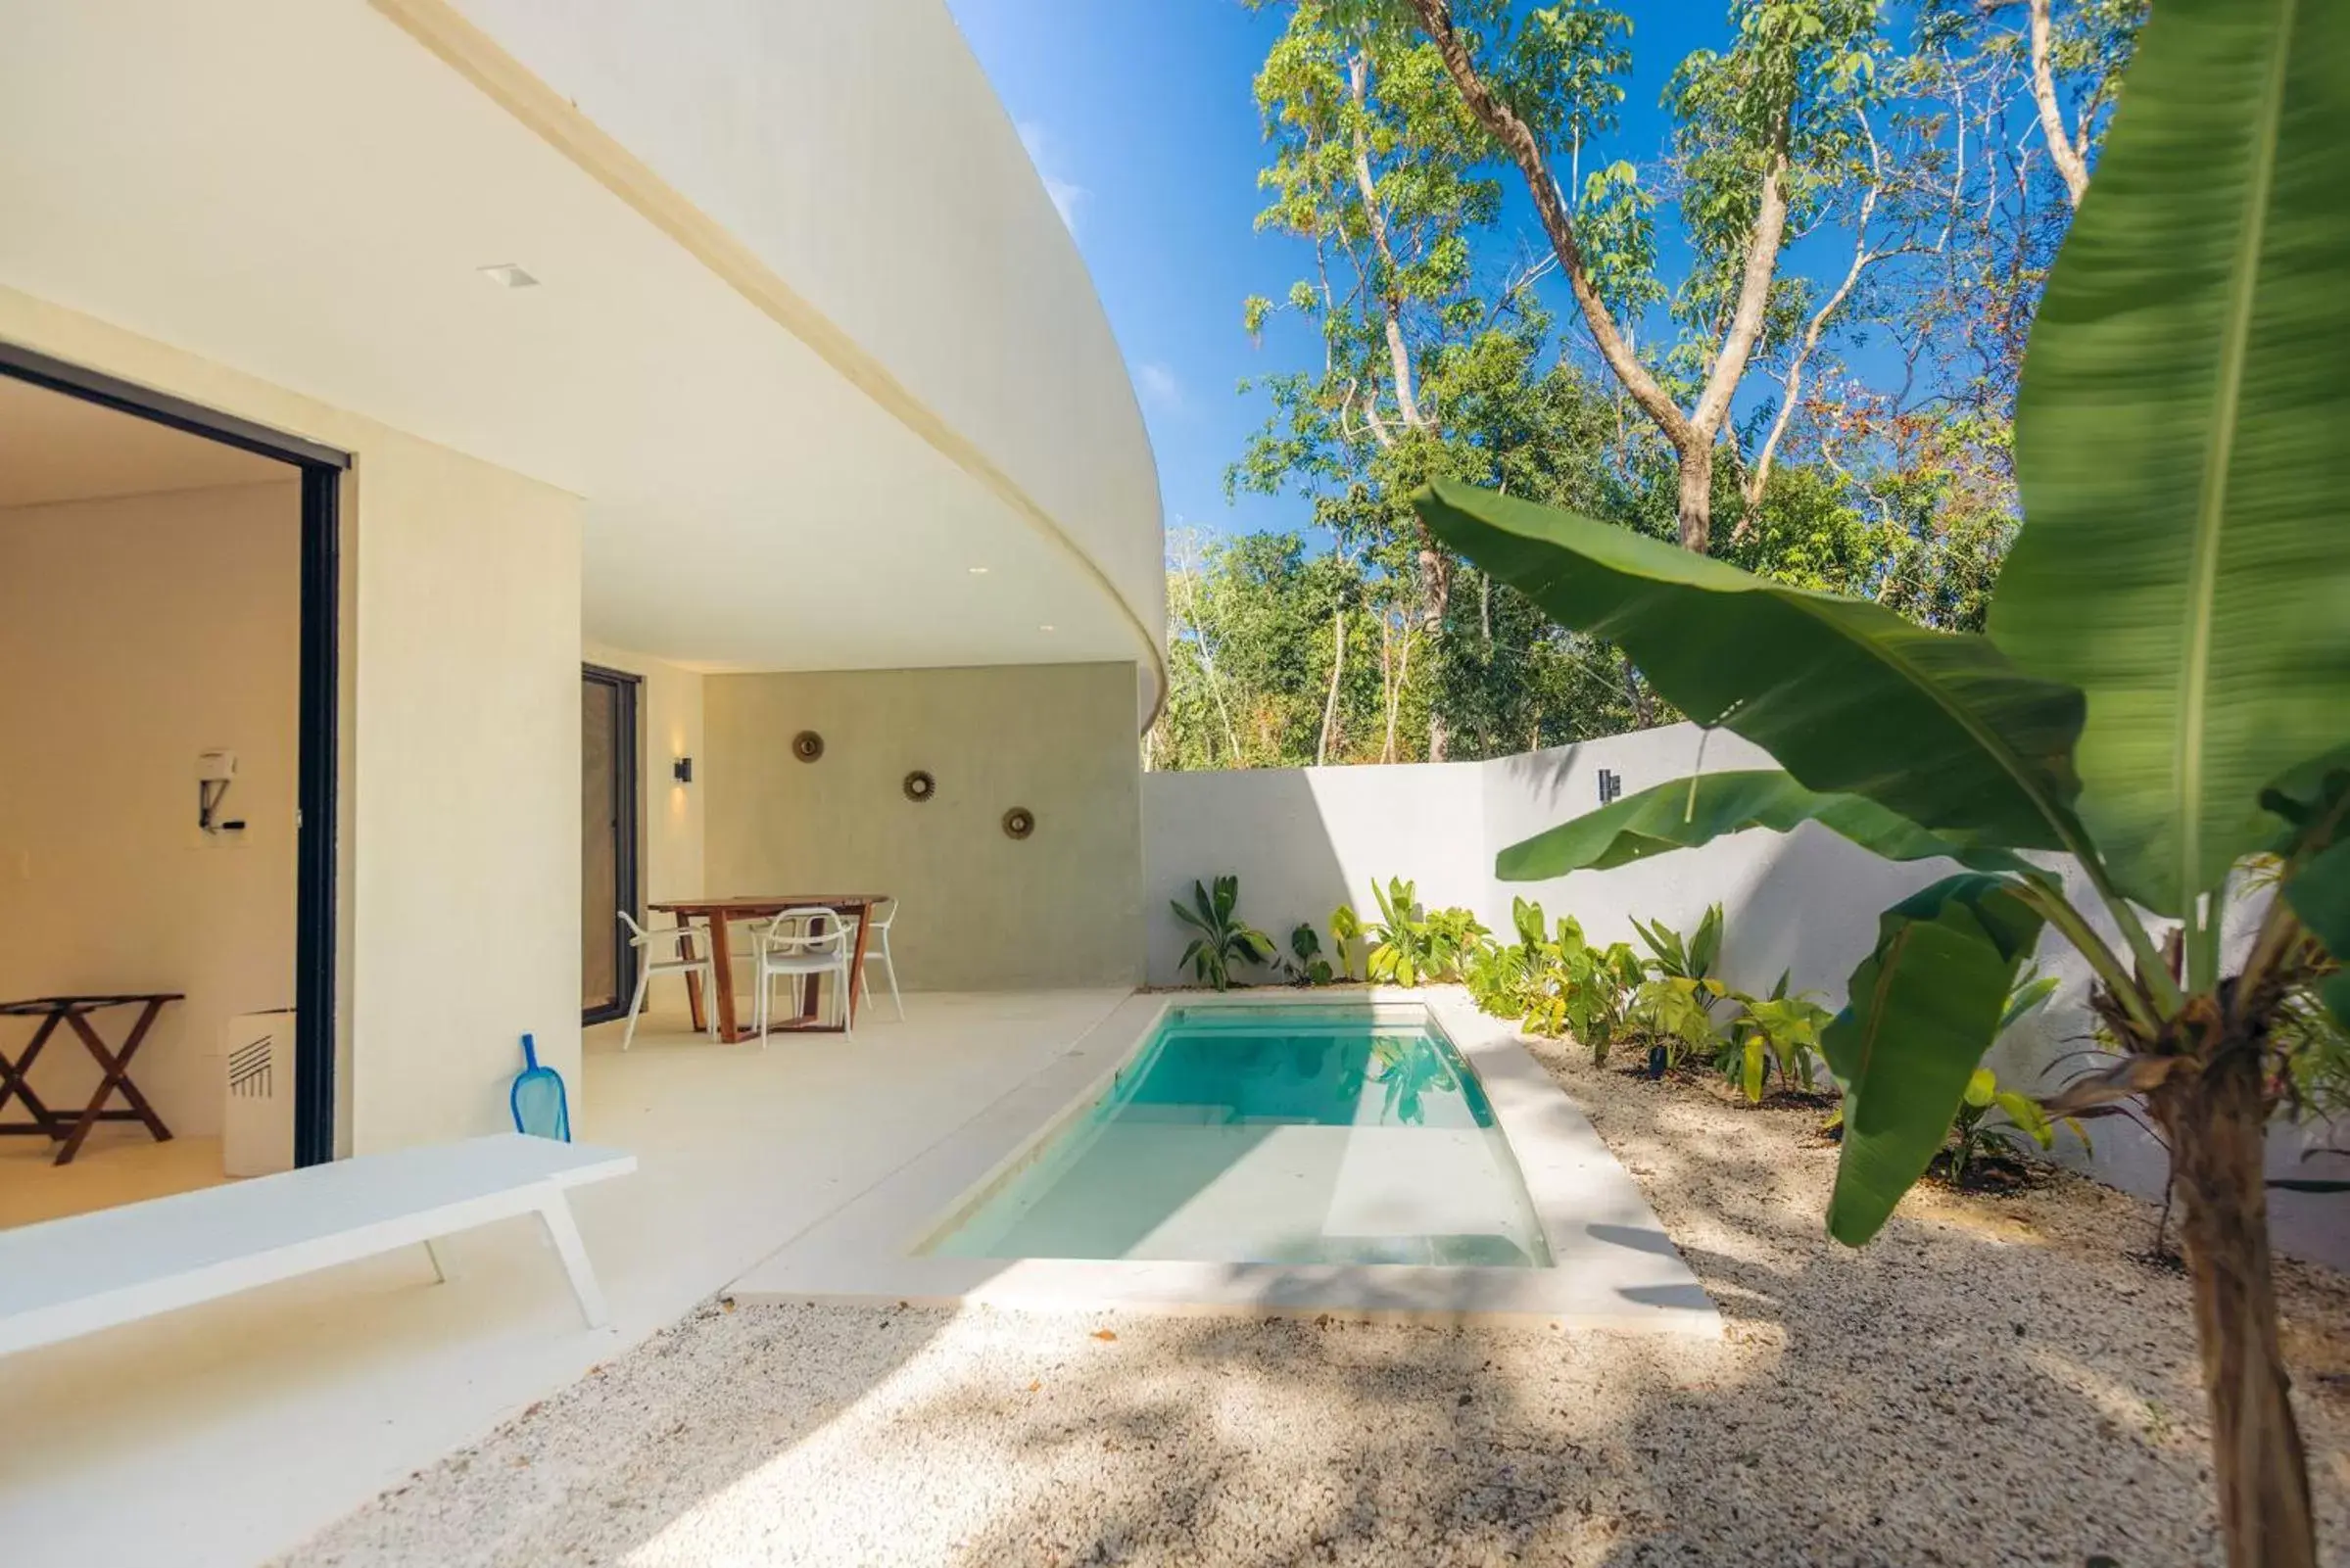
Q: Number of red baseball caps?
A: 0